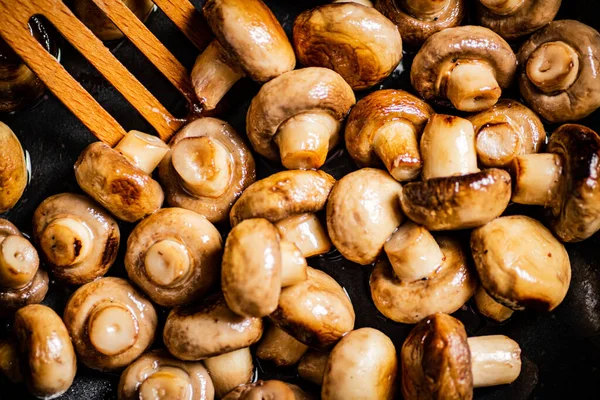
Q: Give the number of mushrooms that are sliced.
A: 0